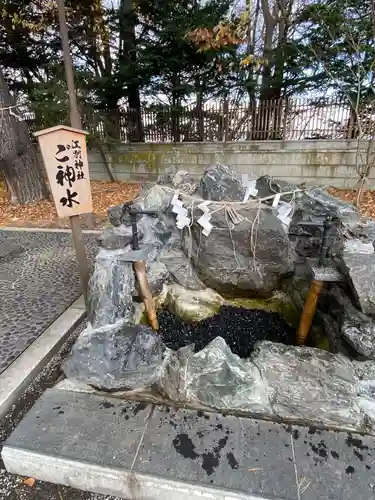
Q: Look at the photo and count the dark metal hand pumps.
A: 2